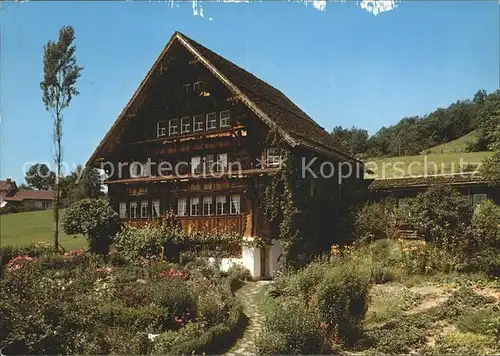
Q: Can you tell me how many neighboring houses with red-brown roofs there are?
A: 2